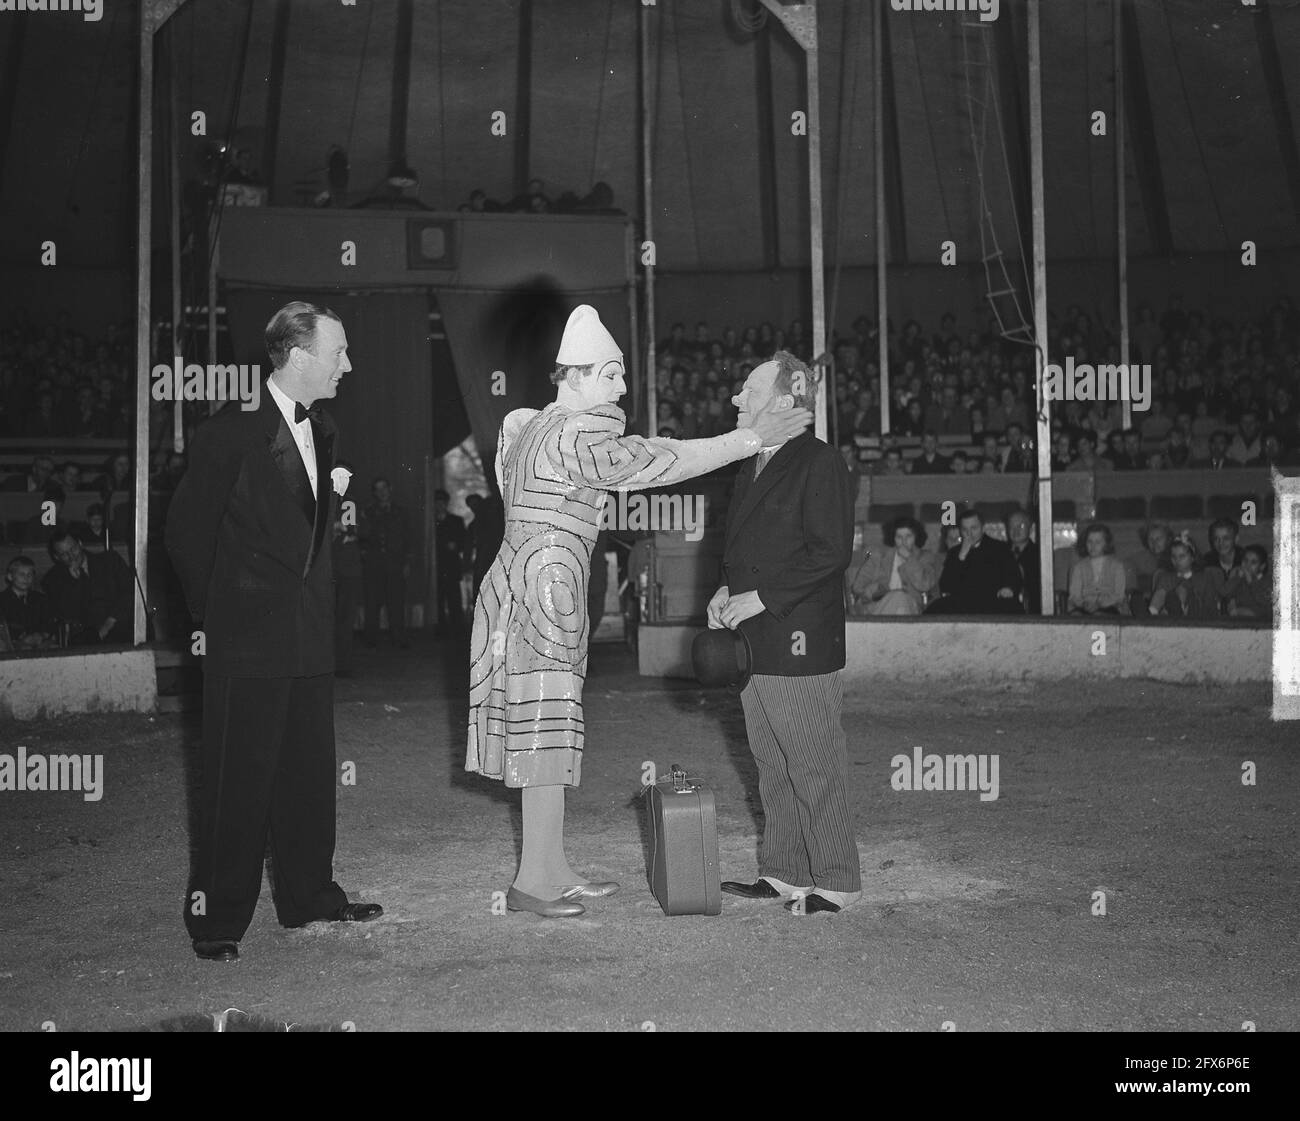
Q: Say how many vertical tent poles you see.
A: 7